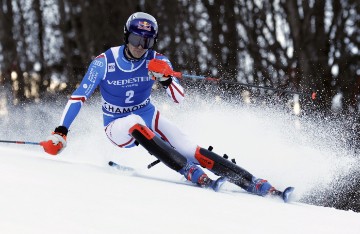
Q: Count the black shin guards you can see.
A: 2